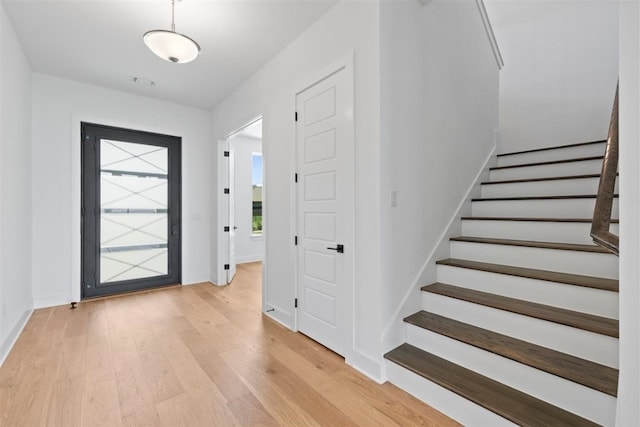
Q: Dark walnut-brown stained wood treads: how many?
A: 10